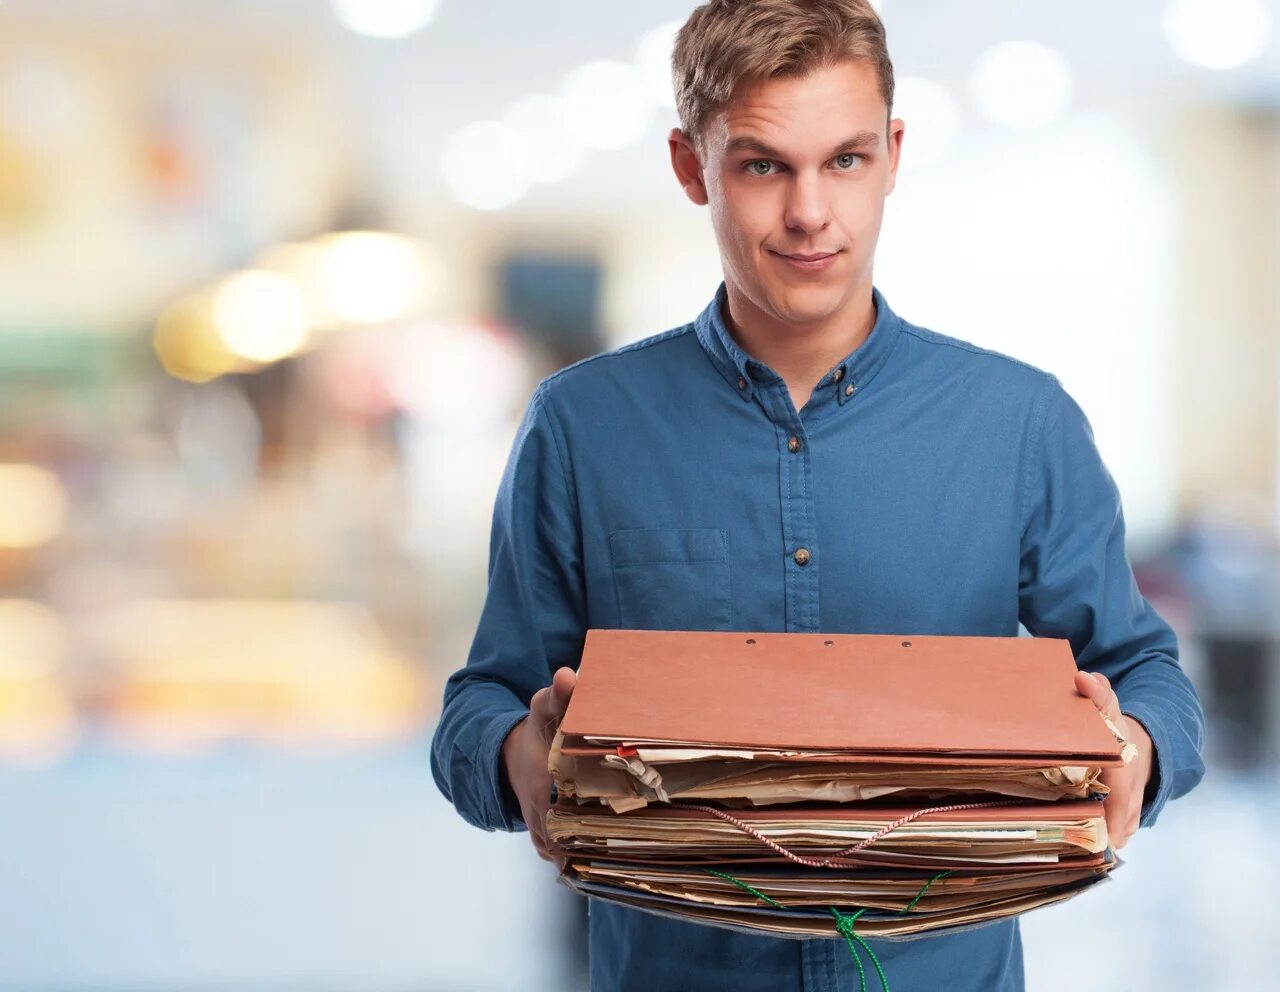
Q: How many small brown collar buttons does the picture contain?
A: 3